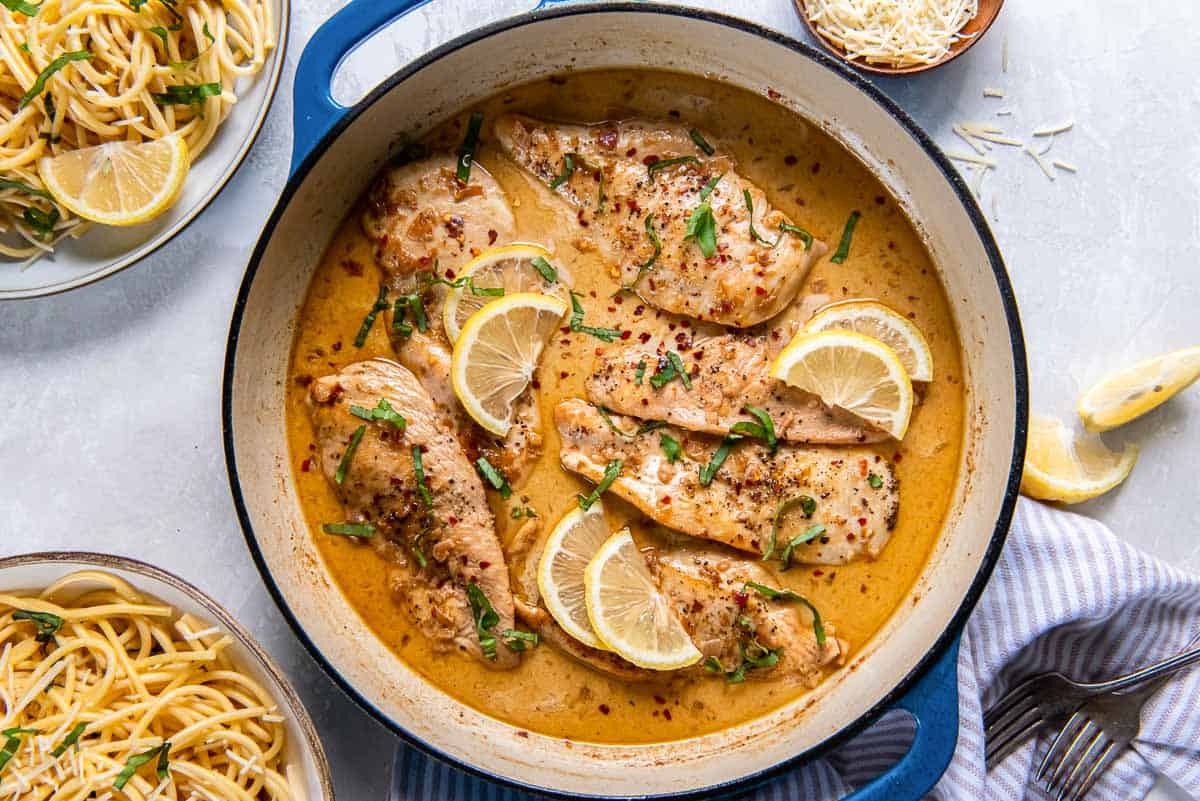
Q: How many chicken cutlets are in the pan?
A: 6